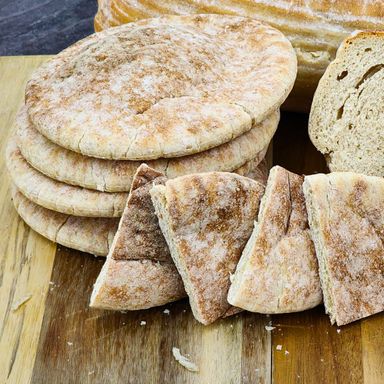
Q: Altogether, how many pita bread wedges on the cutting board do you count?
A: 4